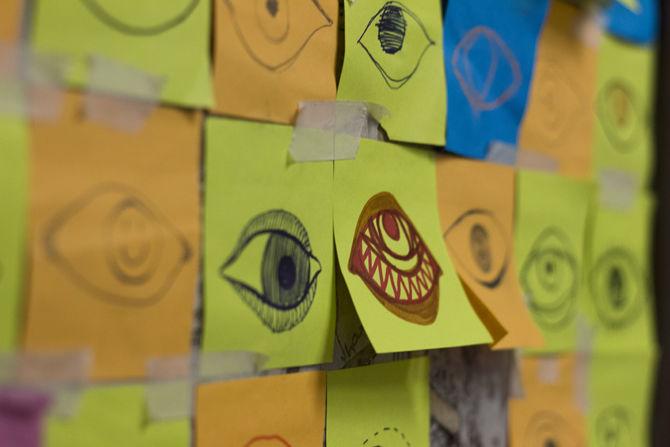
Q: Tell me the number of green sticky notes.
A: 11